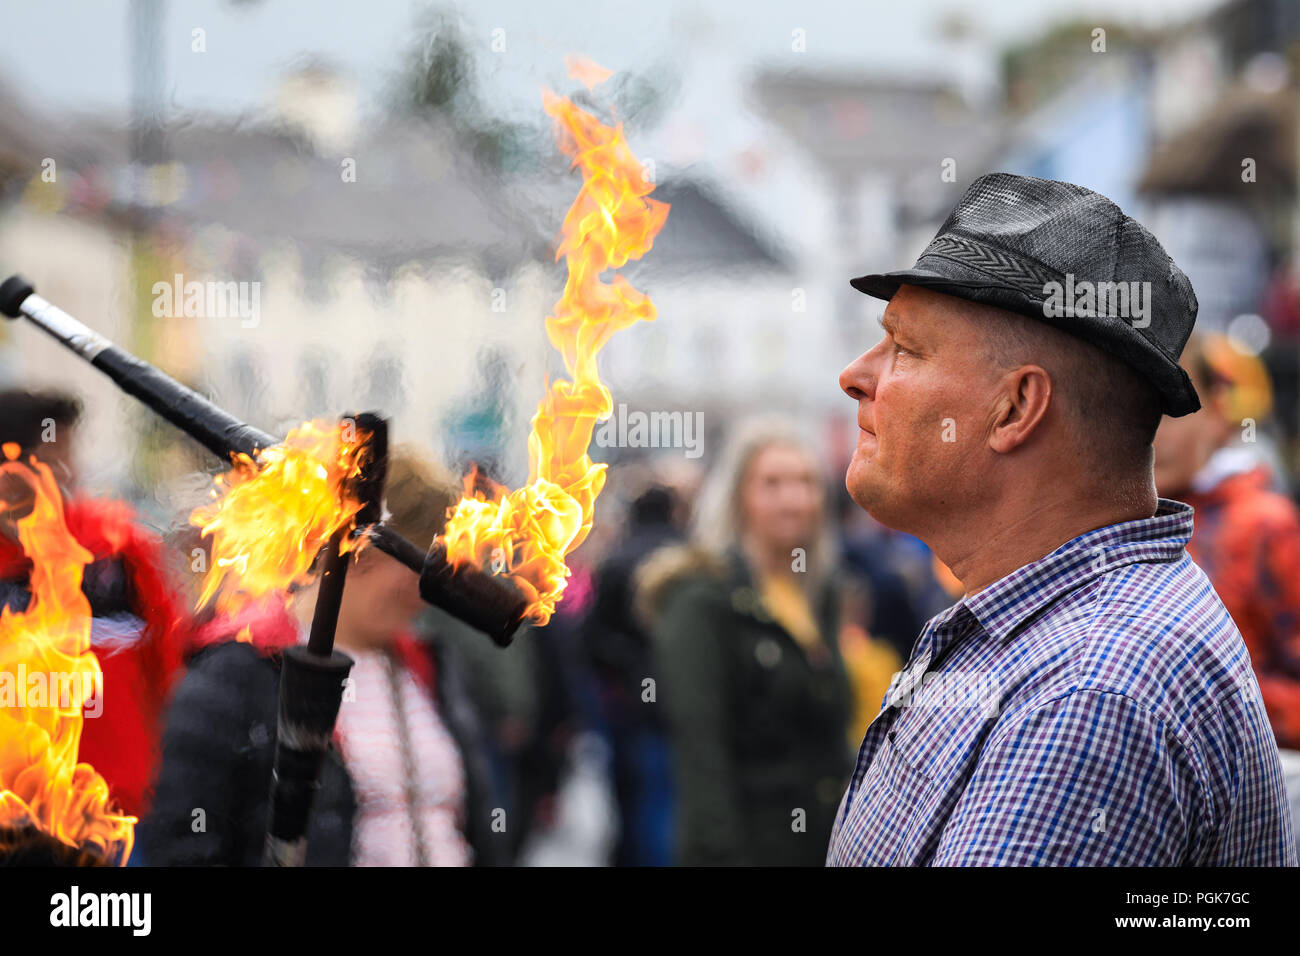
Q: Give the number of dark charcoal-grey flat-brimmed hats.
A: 1